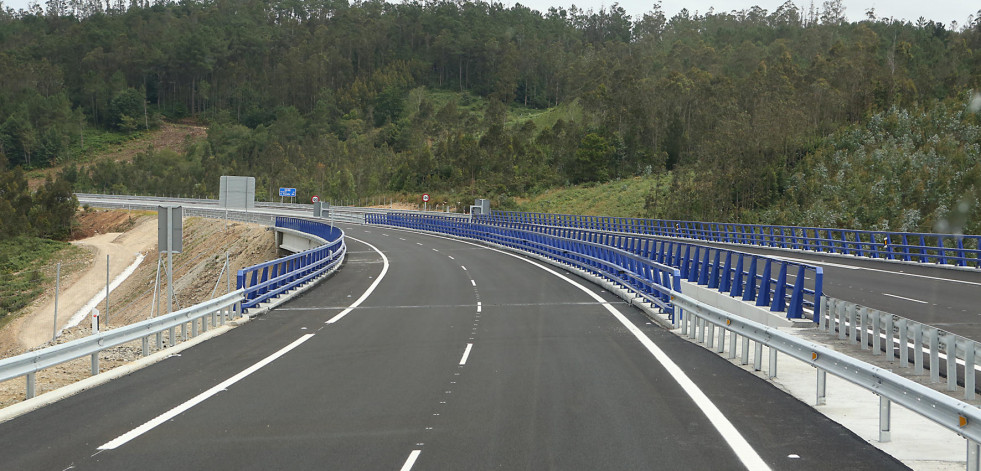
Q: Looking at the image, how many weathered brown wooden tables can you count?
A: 0